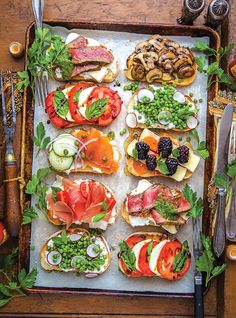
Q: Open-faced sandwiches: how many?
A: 10